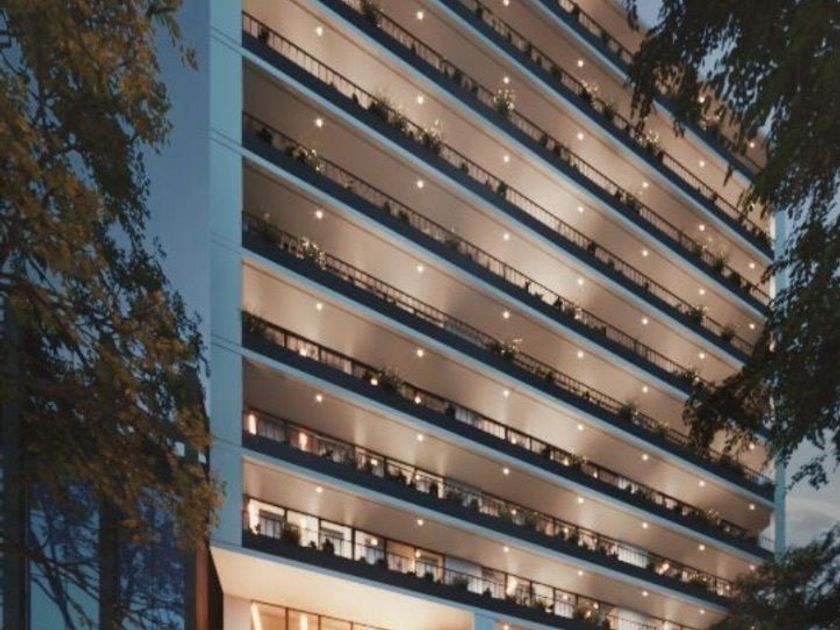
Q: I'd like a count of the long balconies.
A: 9